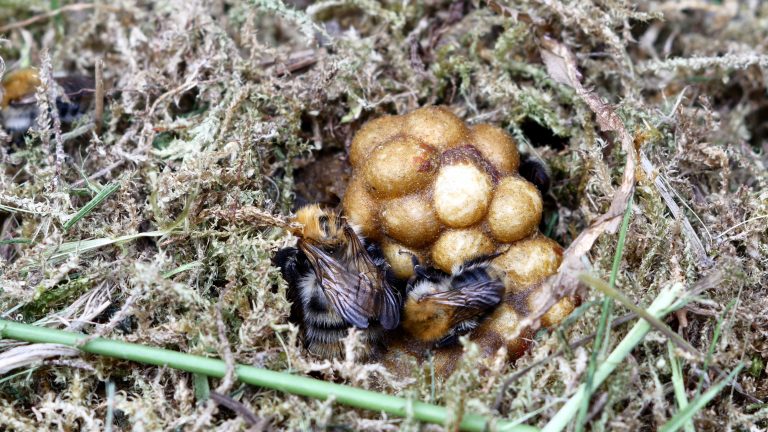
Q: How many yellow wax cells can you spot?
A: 13